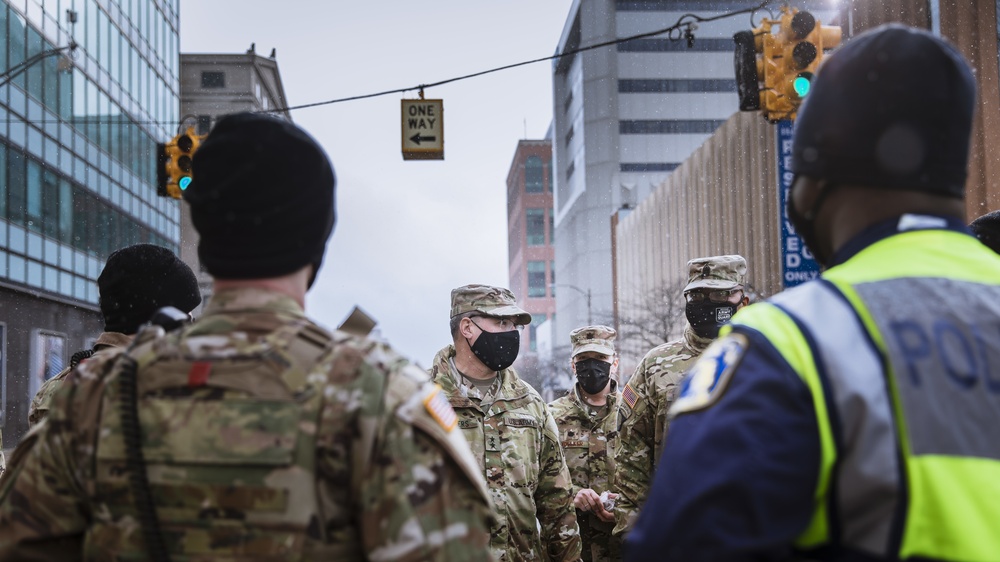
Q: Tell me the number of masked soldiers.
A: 3